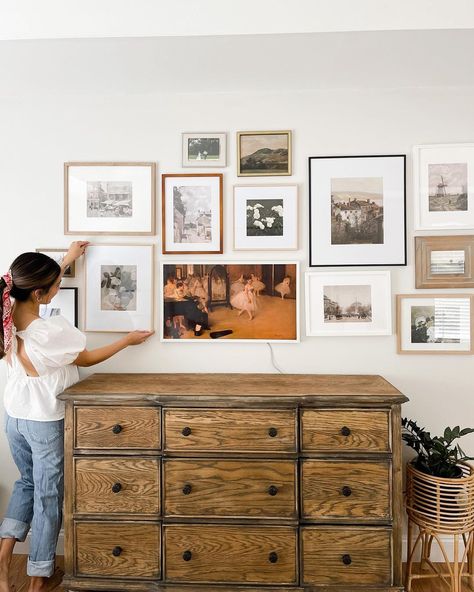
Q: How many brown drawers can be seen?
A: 9